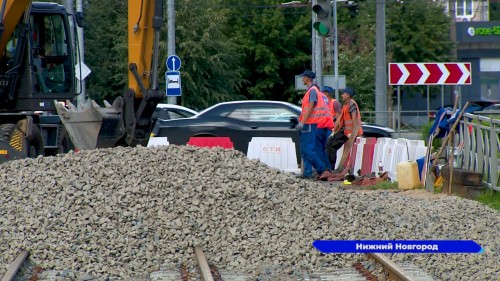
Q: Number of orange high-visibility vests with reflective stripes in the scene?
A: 3